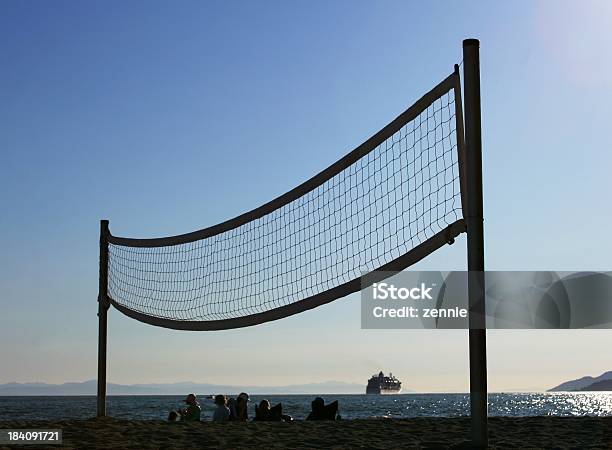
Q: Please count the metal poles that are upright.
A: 2